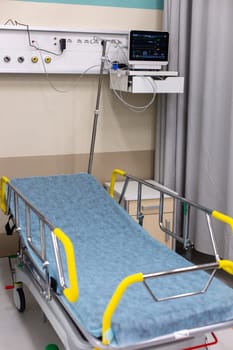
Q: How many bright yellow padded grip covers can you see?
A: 6